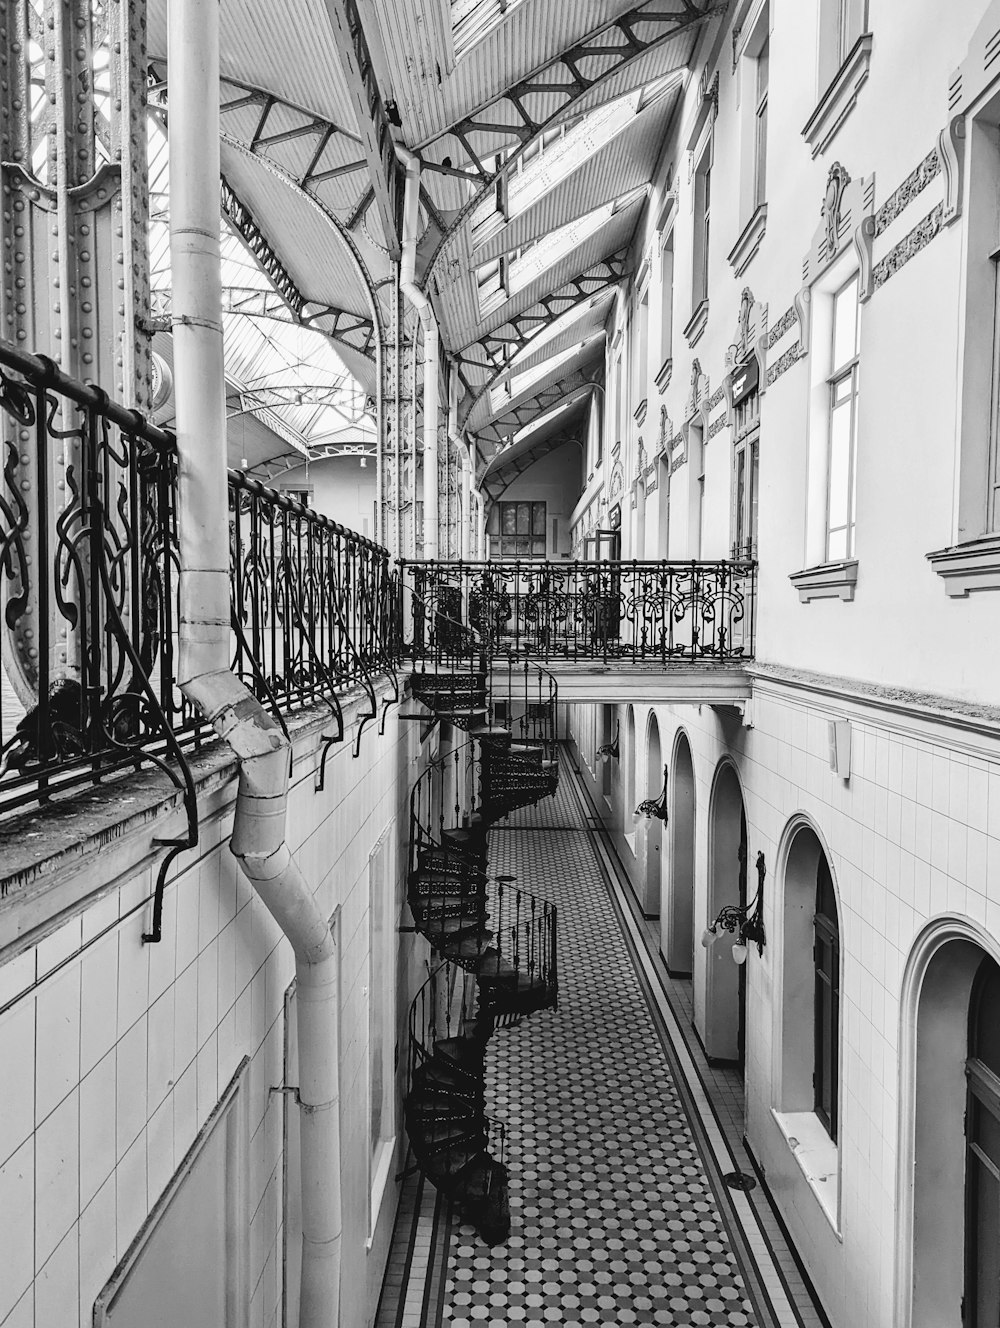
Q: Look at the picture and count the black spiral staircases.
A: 1